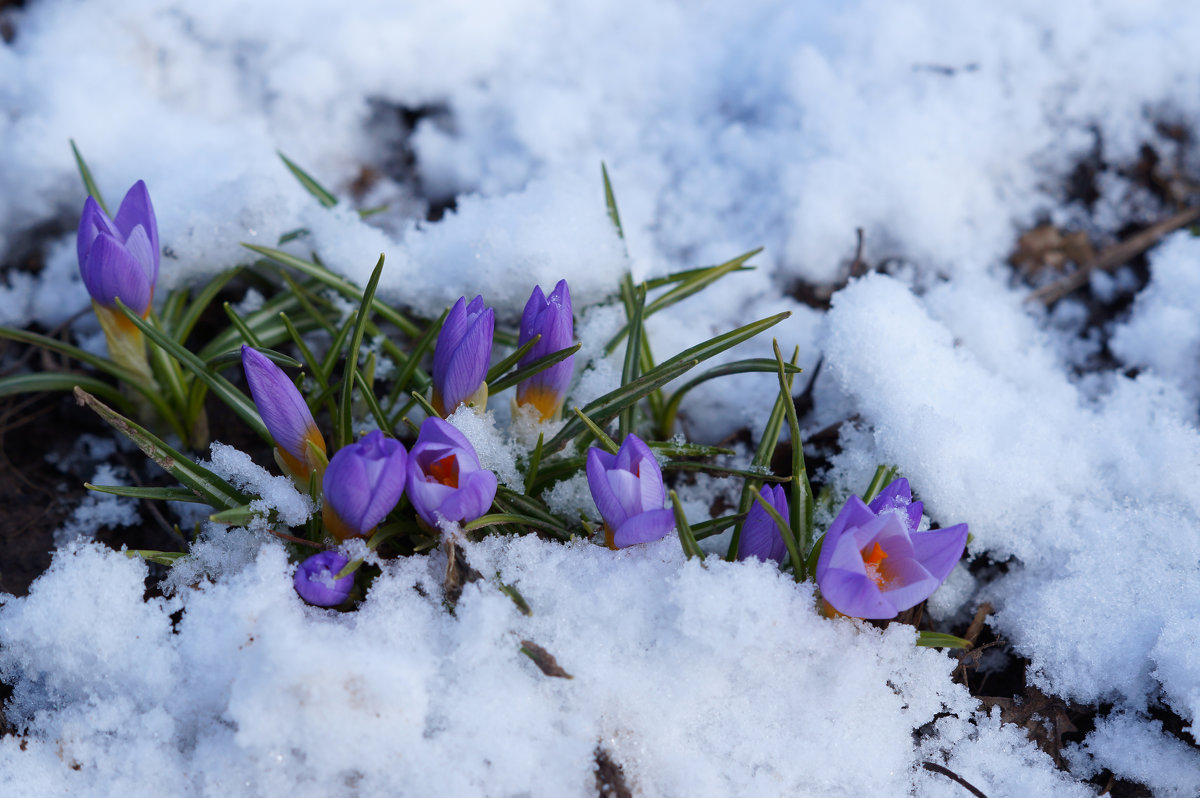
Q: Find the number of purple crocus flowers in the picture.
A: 11